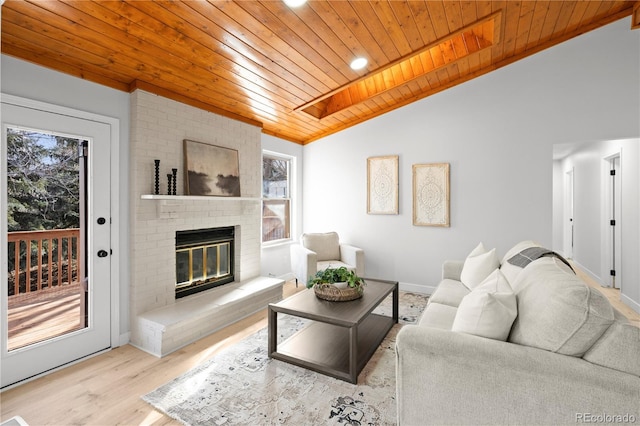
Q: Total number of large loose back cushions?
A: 2